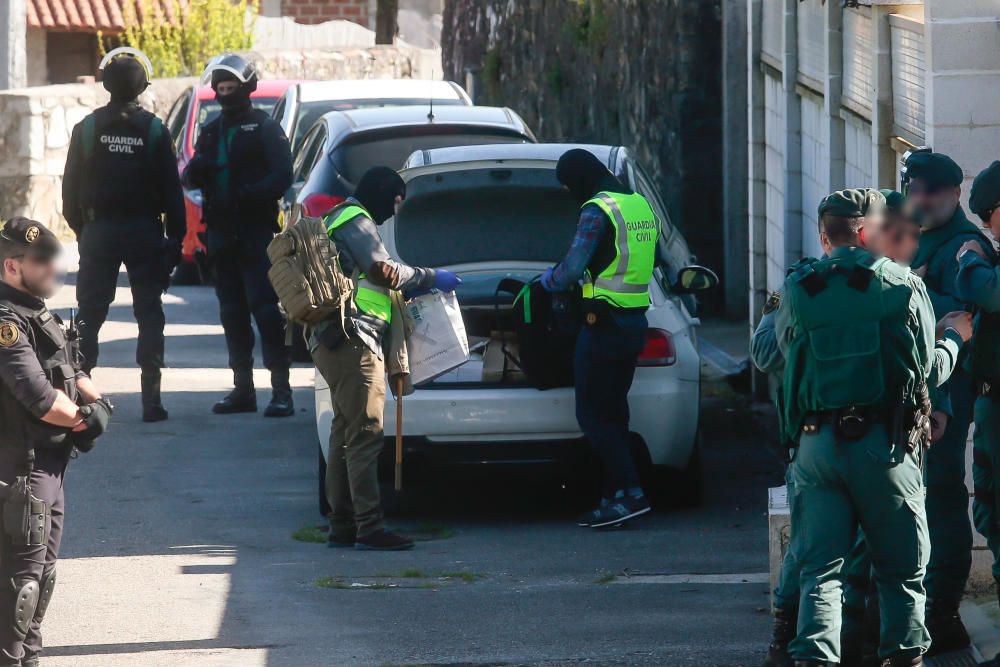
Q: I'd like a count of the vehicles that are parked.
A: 4